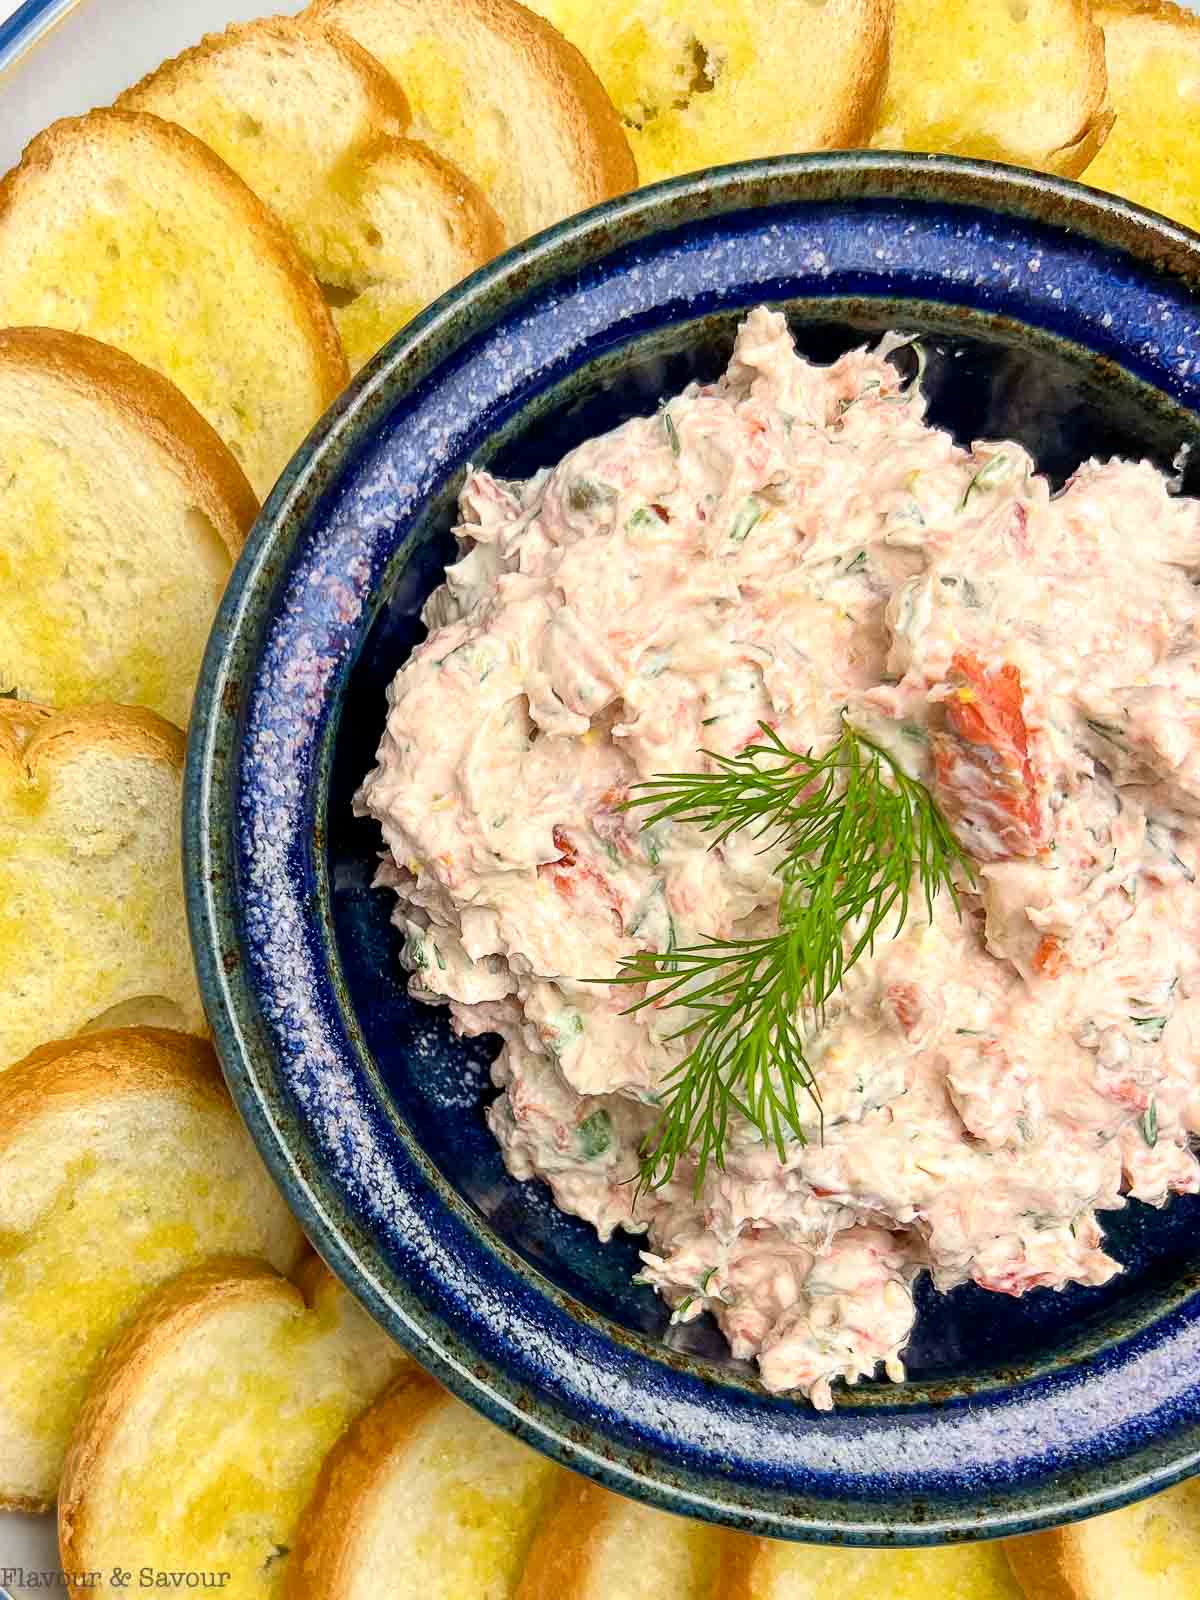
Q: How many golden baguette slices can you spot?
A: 14